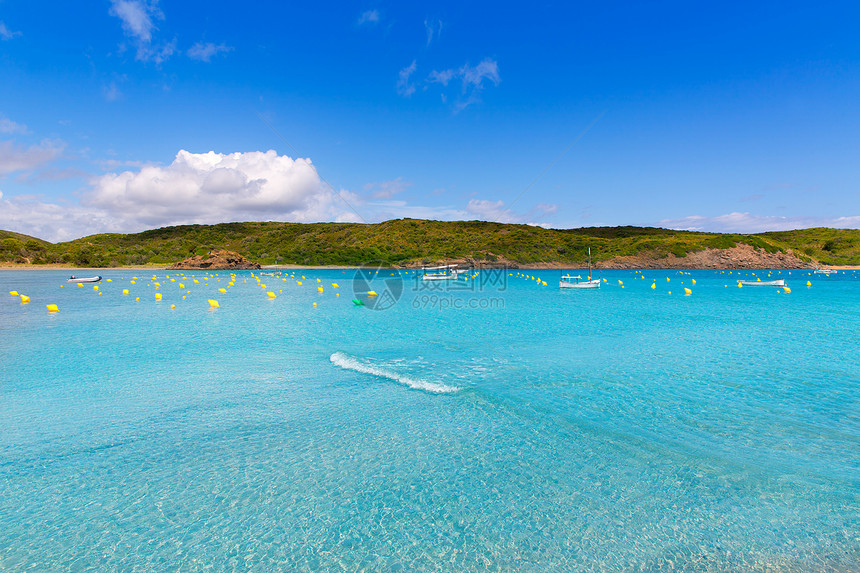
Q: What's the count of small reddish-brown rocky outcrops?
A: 1